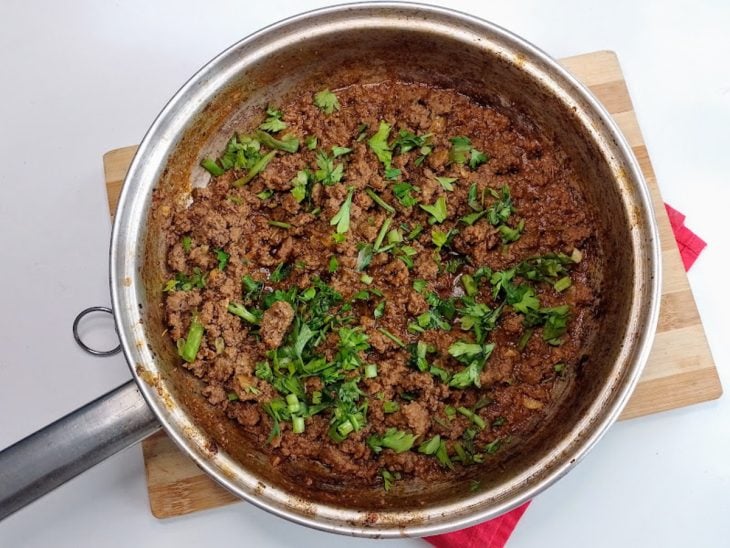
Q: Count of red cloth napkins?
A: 1